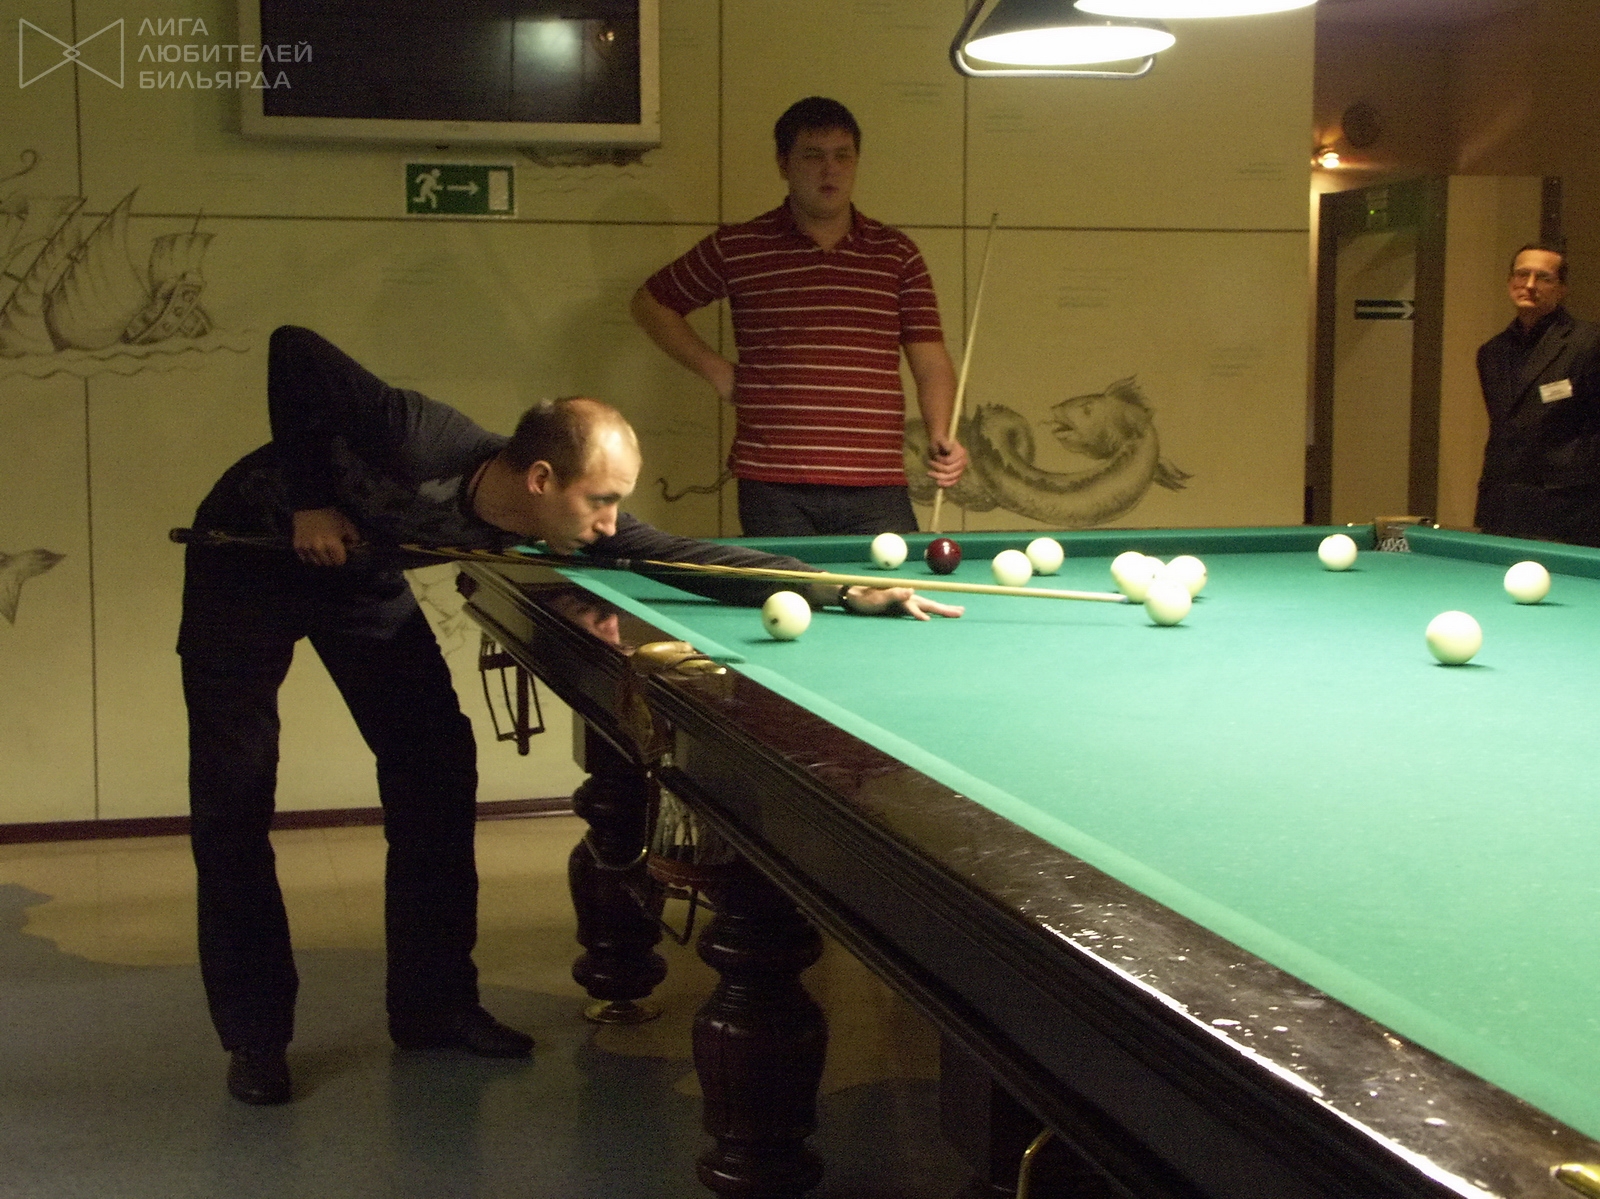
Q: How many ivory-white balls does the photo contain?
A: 11